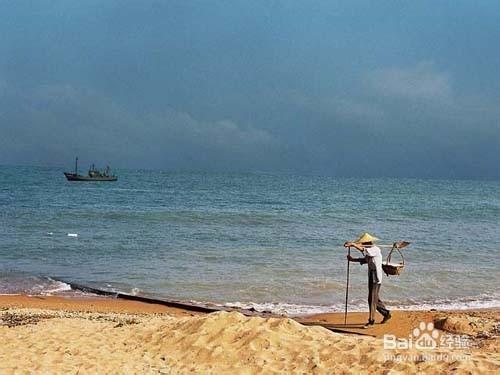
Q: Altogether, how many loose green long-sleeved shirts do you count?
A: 0